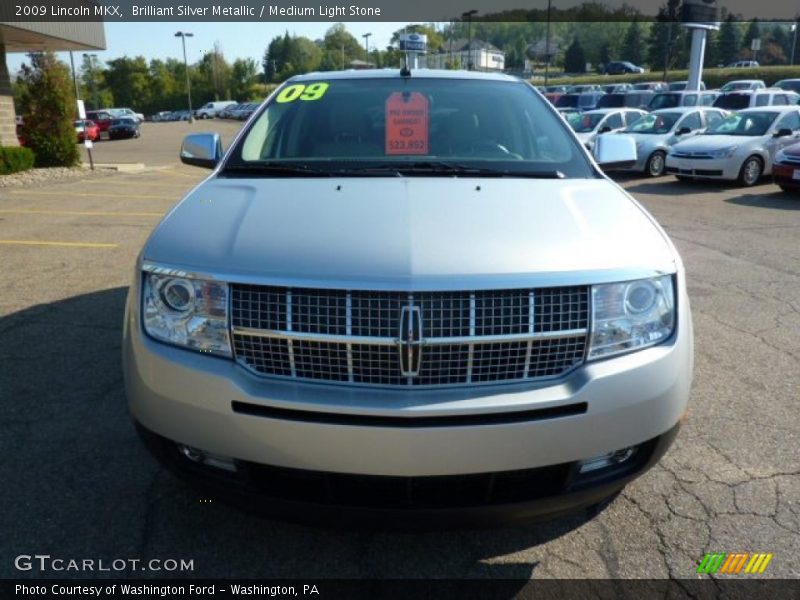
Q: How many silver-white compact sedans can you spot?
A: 3